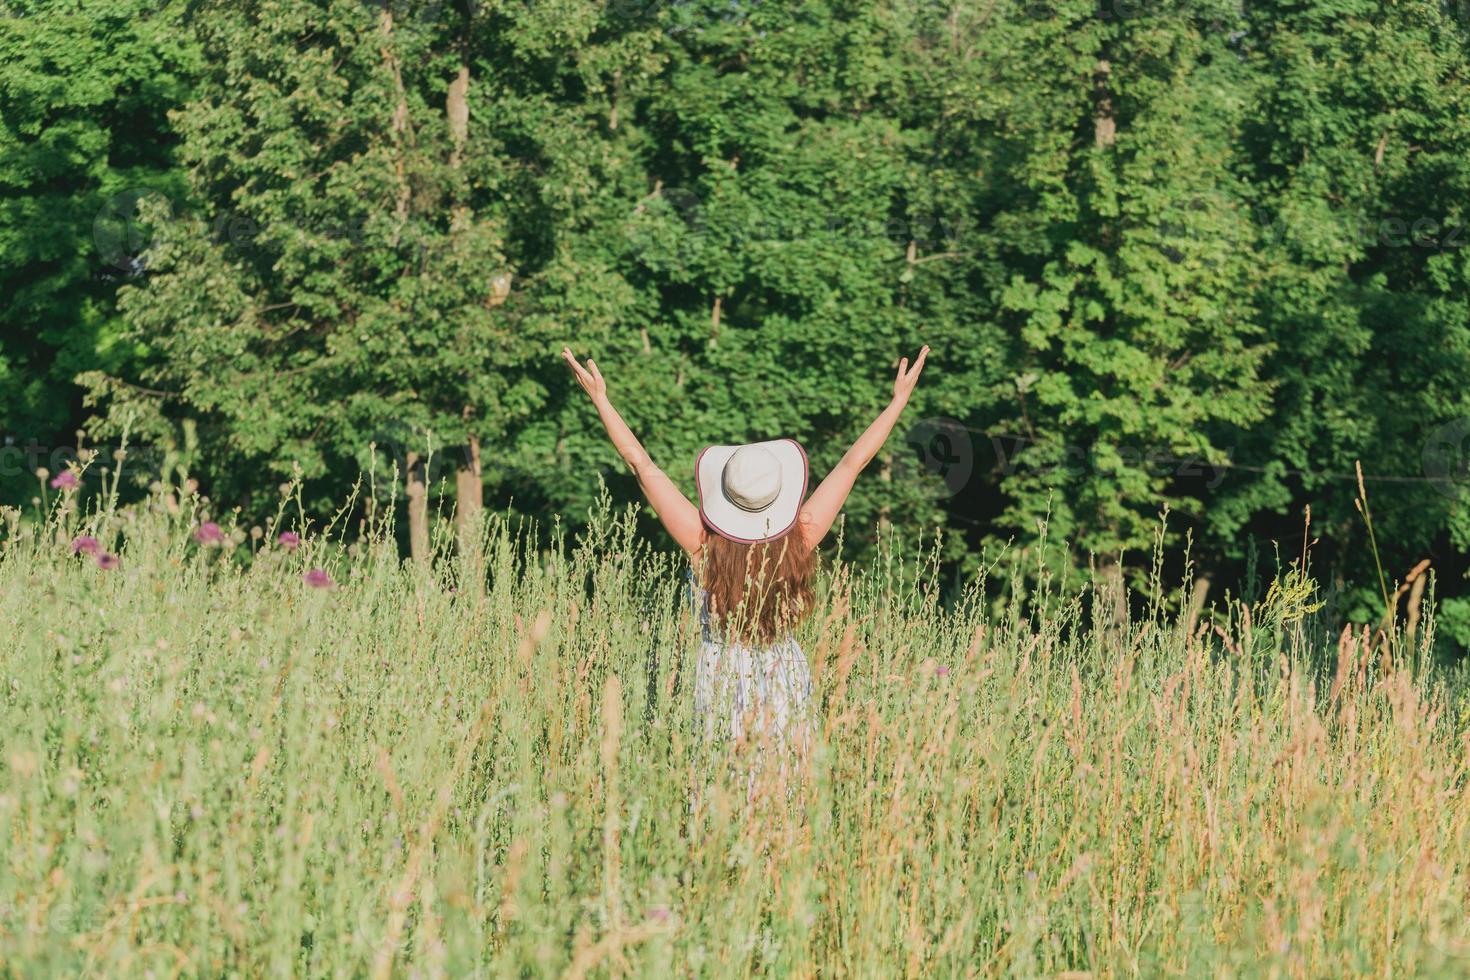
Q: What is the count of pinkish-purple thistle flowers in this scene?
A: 6